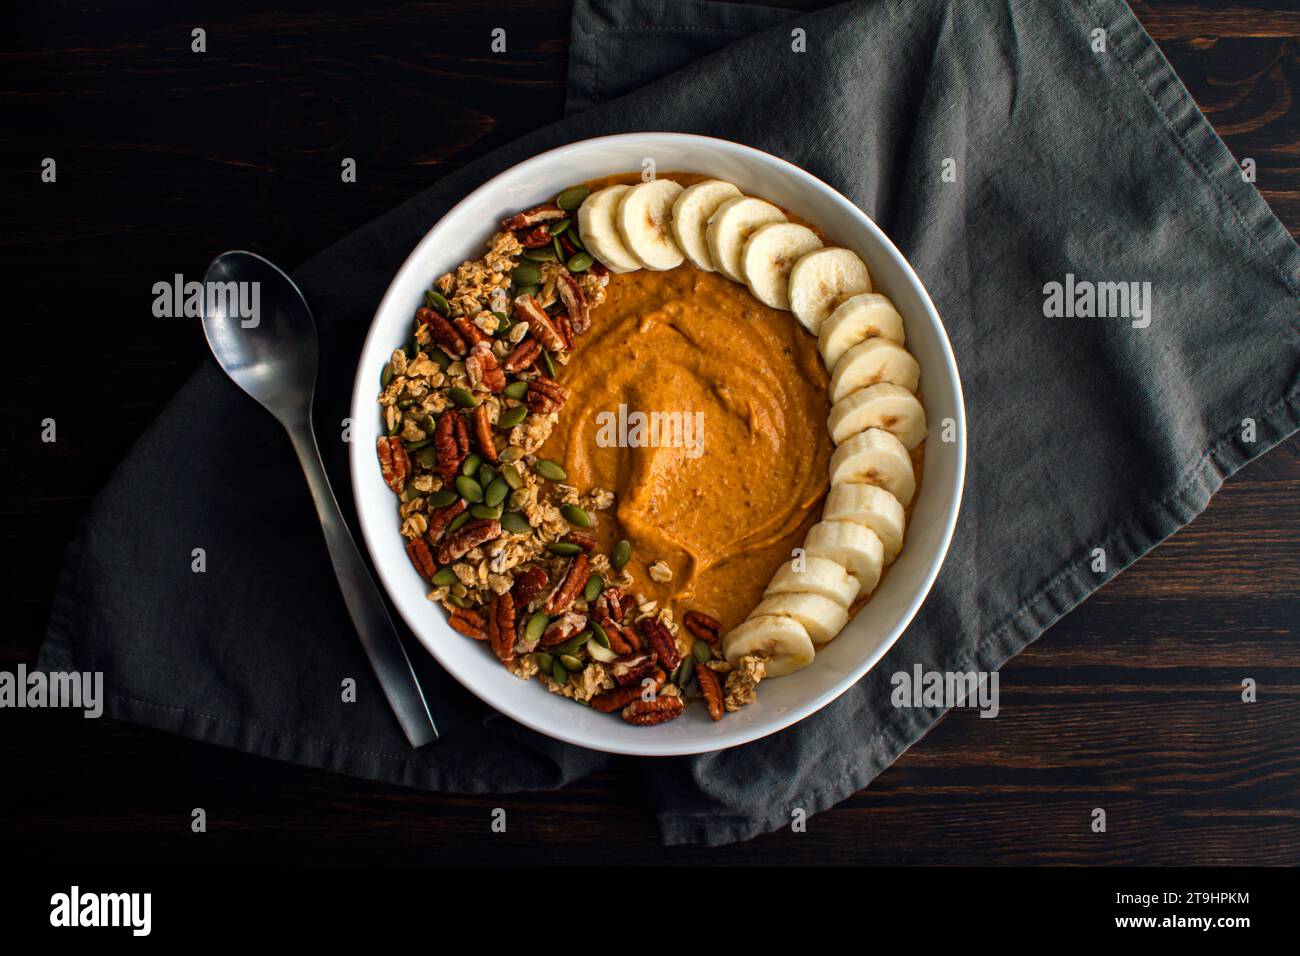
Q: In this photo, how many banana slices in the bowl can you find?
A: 15